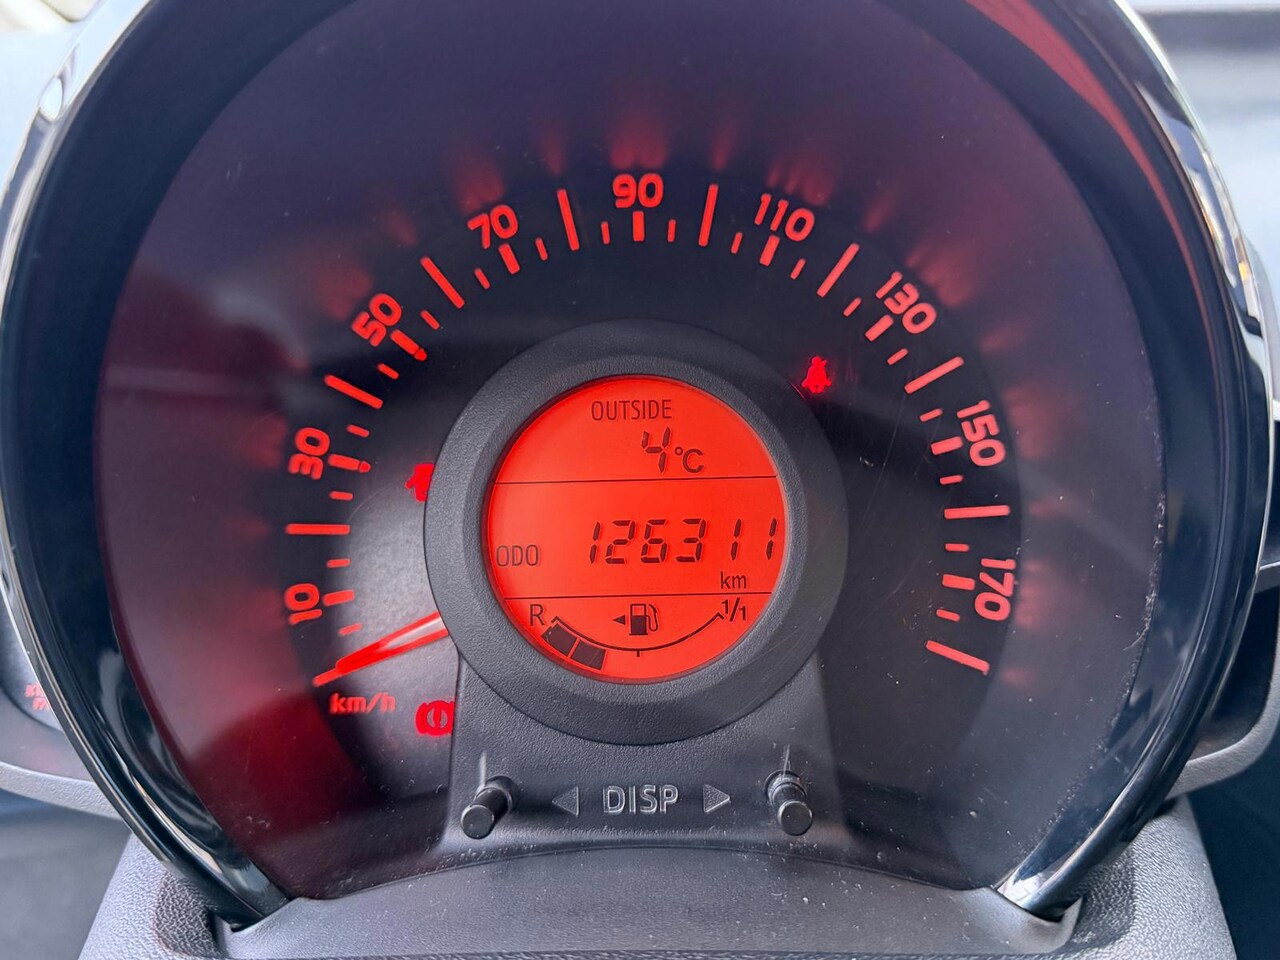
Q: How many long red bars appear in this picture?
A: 10